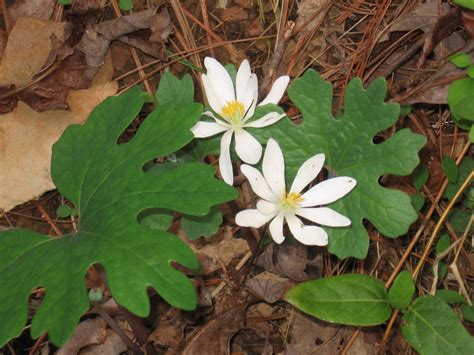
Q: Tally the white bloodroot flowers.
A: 2